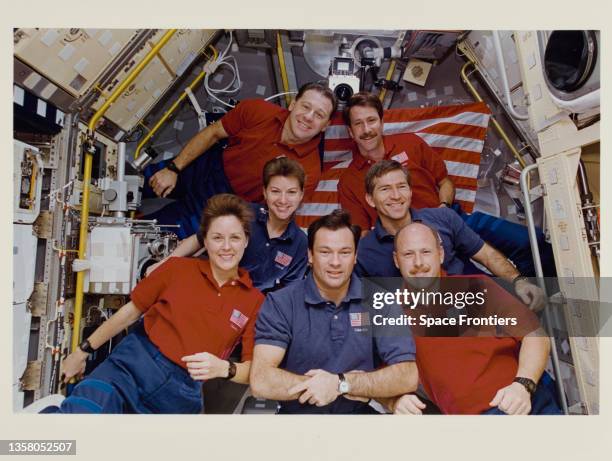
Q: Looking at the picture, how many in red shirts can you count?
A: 4